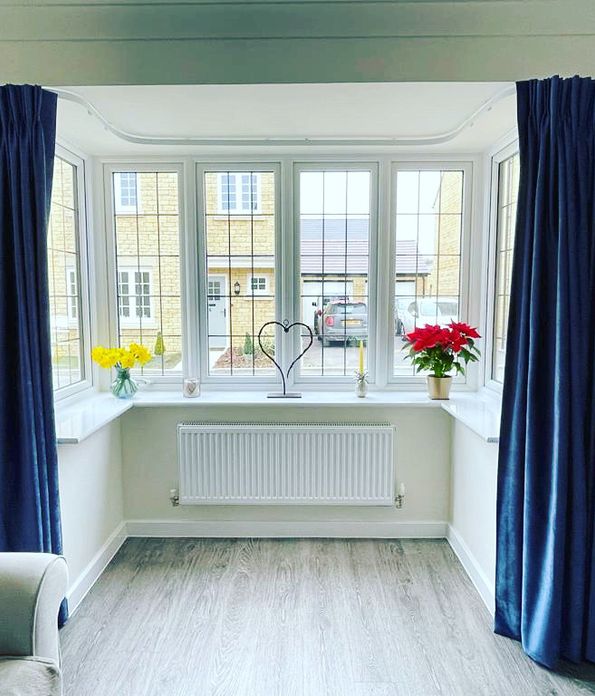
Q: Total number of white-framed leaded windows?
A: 6